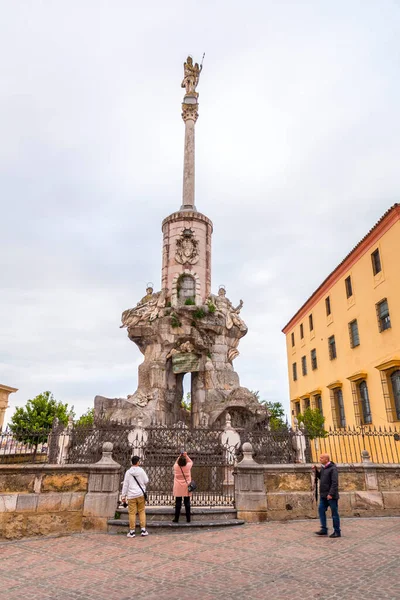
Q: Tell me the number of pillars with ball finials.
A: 3